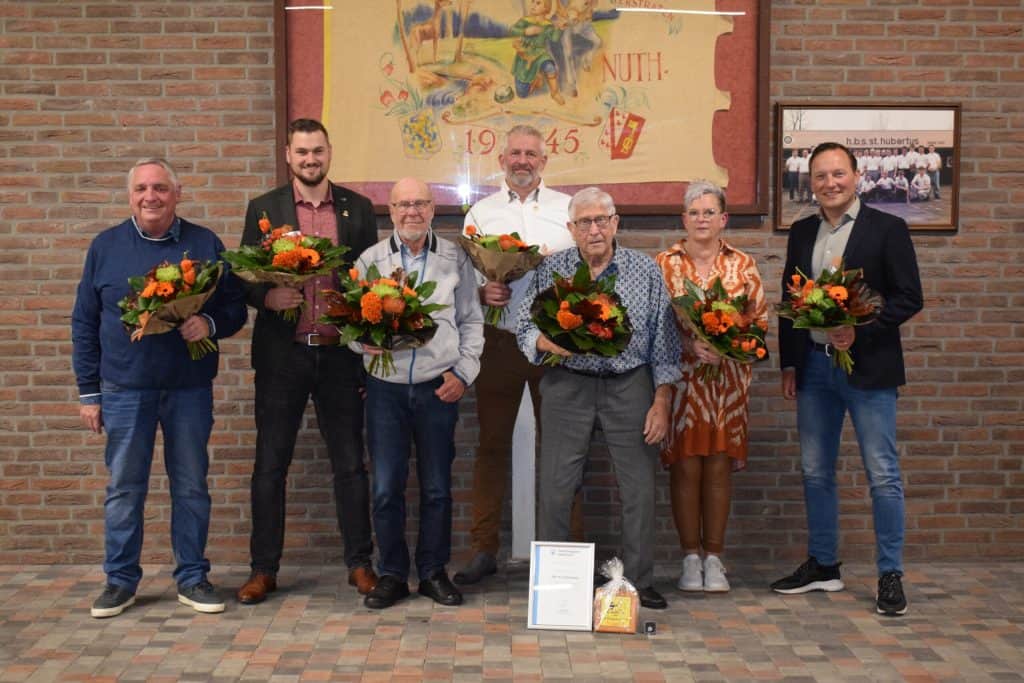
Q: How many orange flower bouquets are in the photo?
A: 7